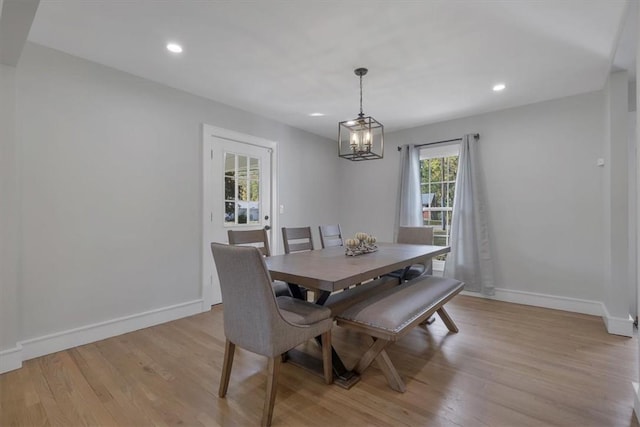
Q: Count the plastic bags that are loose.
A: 0